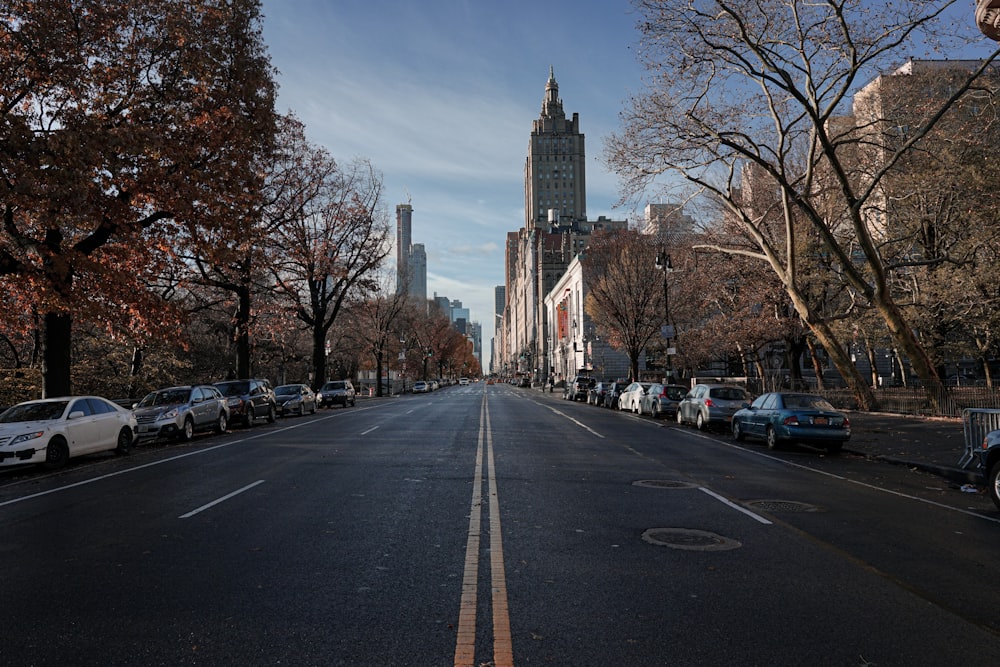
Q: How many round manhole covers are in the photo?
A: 3